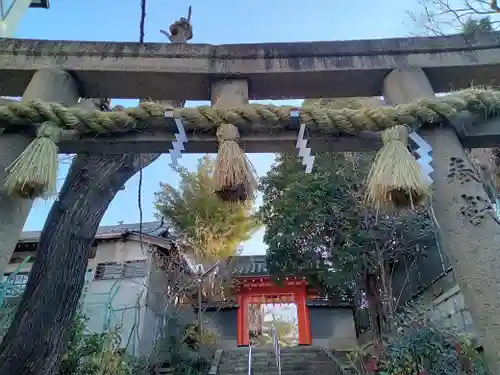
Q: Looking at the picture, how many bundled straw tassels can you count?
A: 3